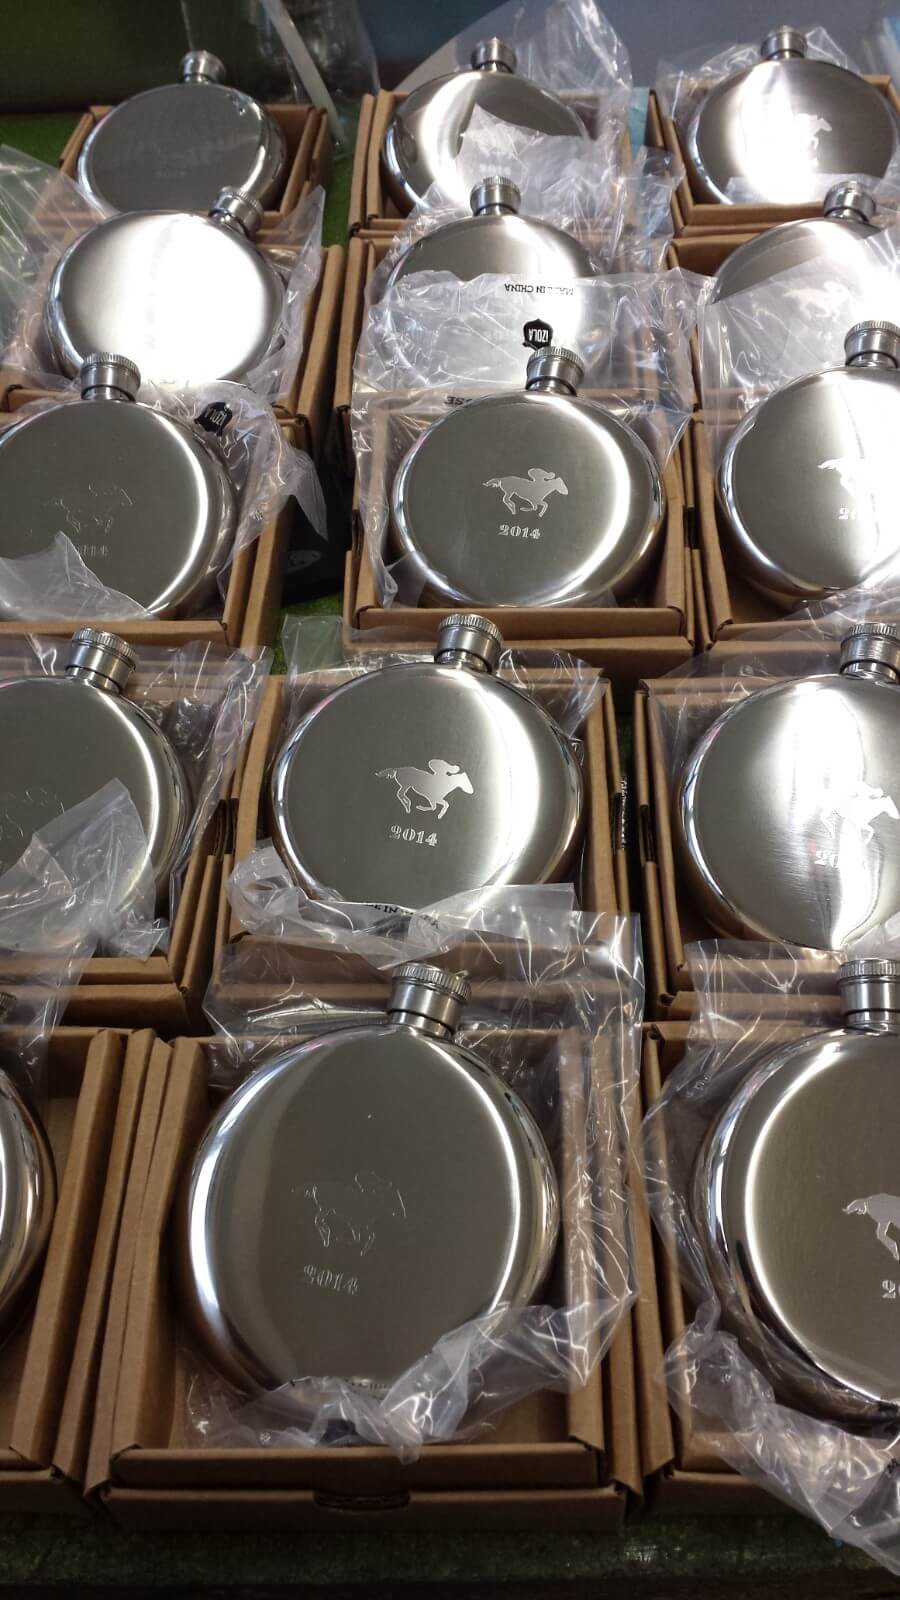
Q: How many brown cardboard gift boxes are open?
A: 15